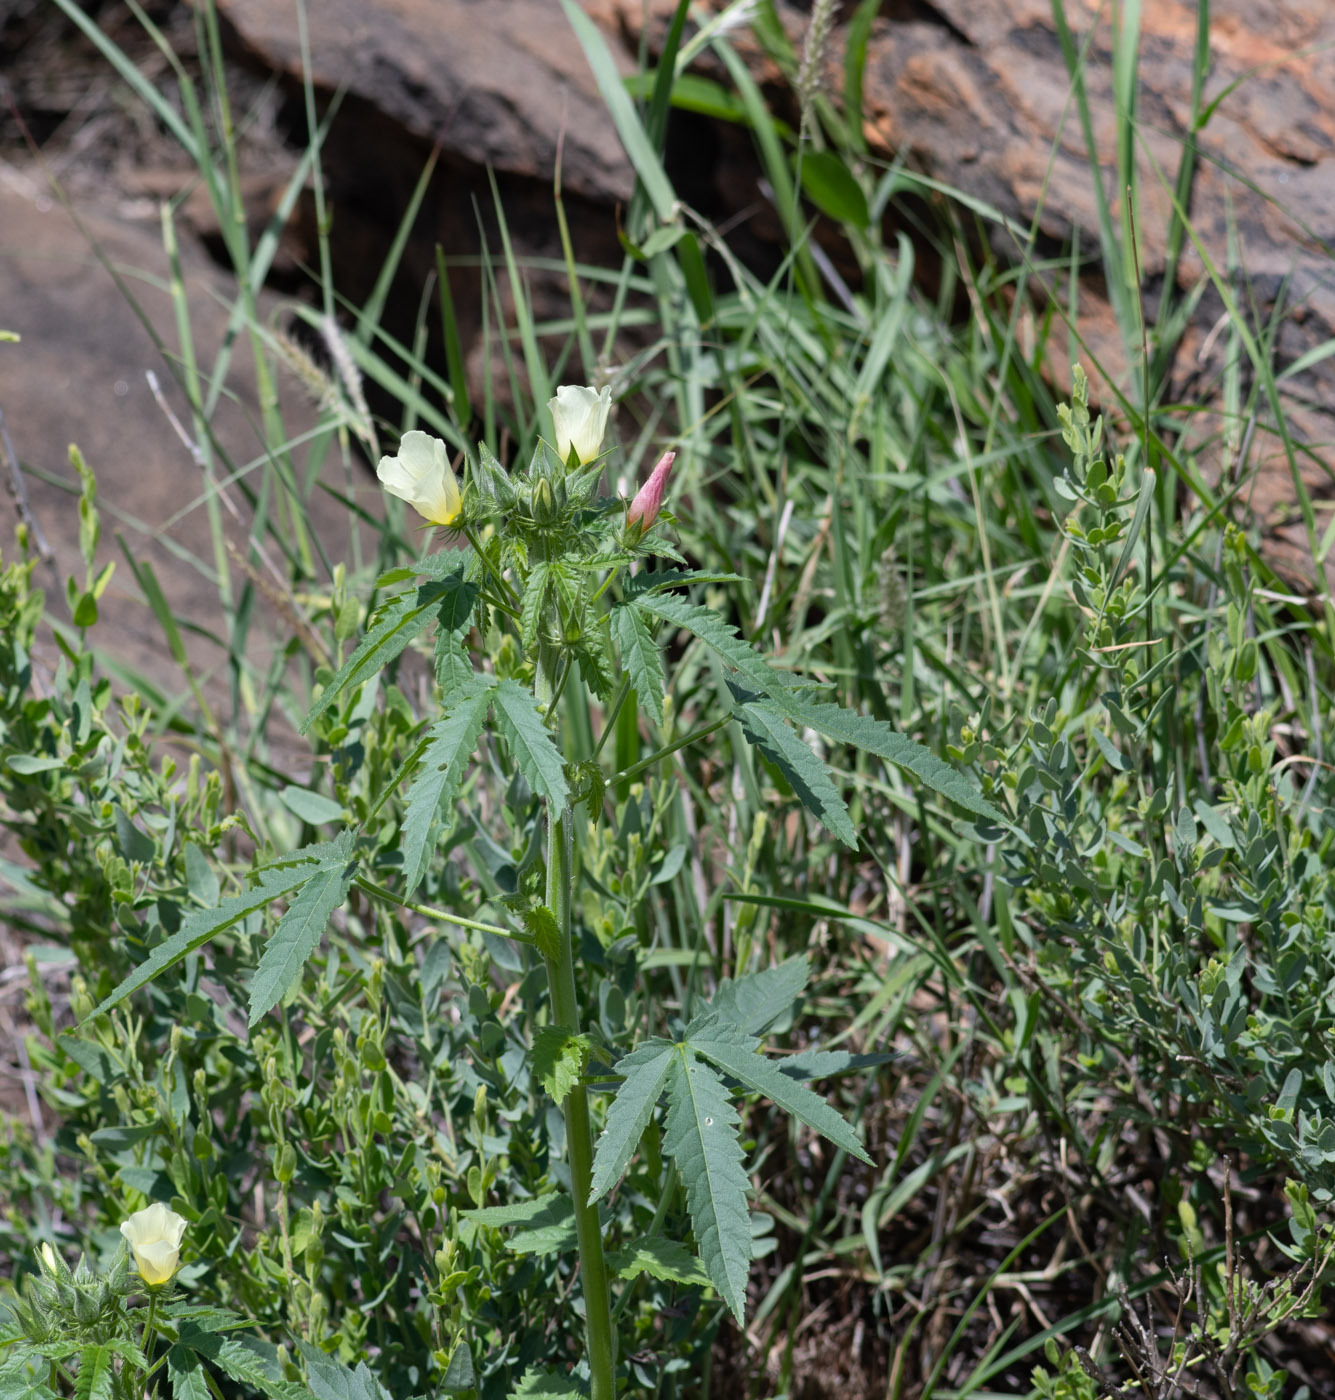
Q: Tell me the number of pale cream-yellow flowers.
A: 3